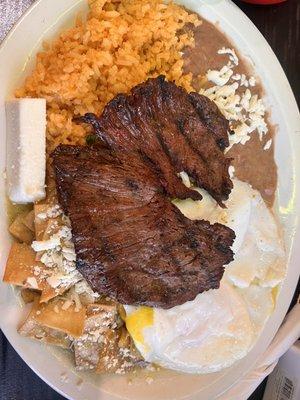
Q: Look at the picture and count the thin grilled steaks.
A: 2